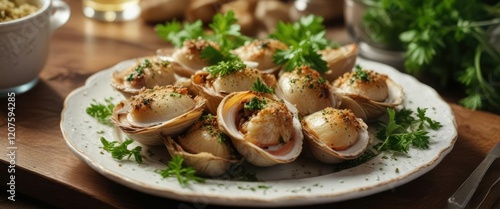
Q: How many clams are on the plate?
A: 11